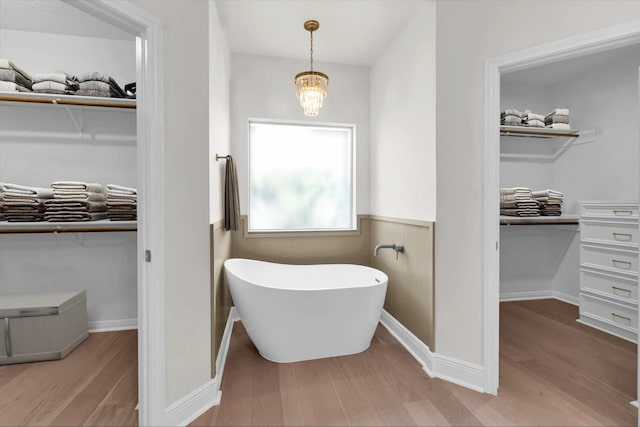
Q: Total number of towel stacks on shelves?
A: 11